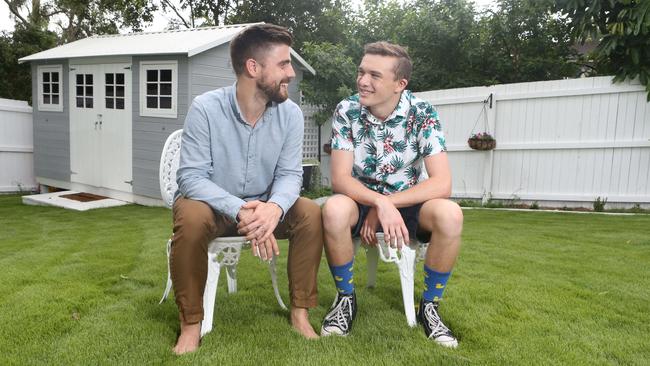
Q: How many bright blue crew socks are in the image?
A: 2